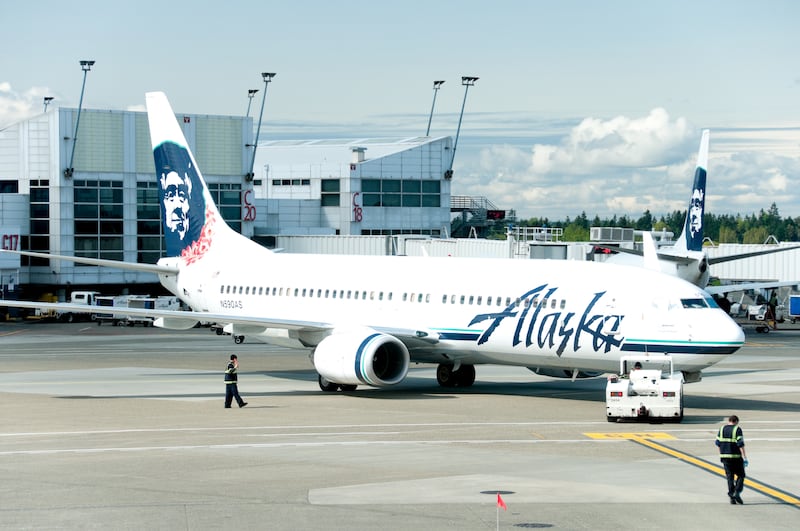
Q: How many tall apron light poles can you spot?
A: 6